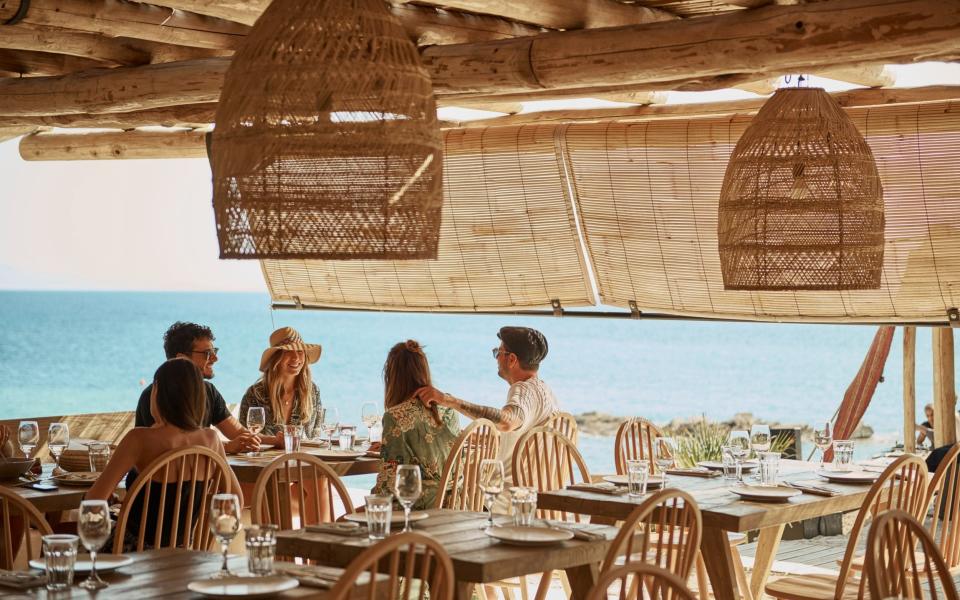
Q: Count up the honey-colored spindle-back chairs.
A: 13